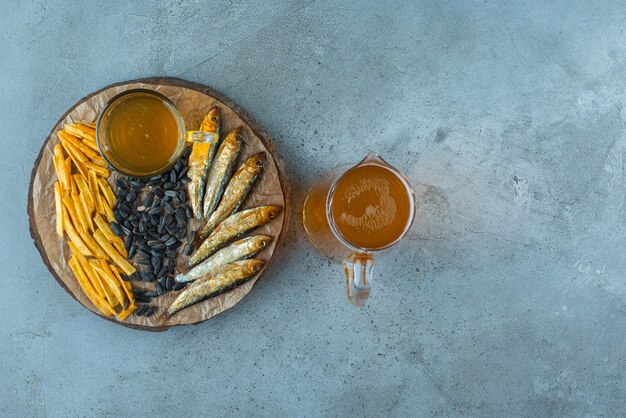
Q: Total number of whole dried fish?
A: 6